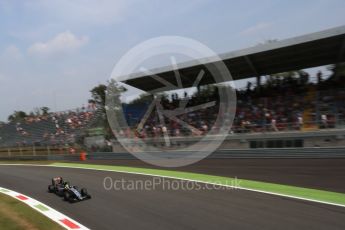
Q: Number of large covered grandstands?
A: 1